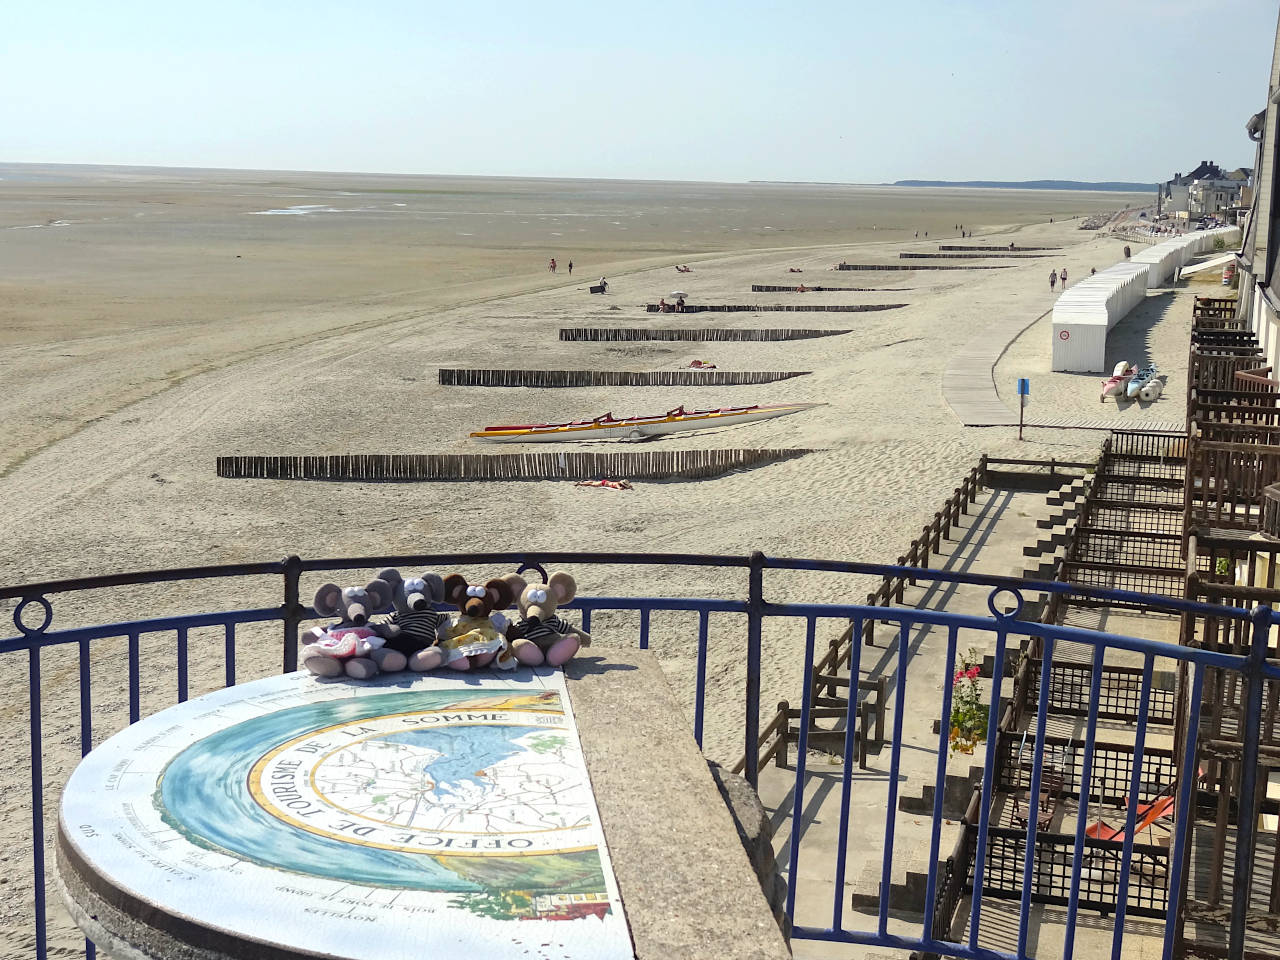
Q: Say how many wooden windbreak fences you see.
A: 8